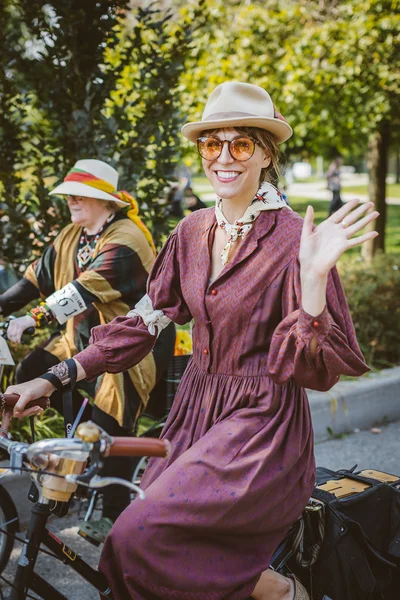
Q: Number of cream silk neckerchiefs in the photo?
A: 1